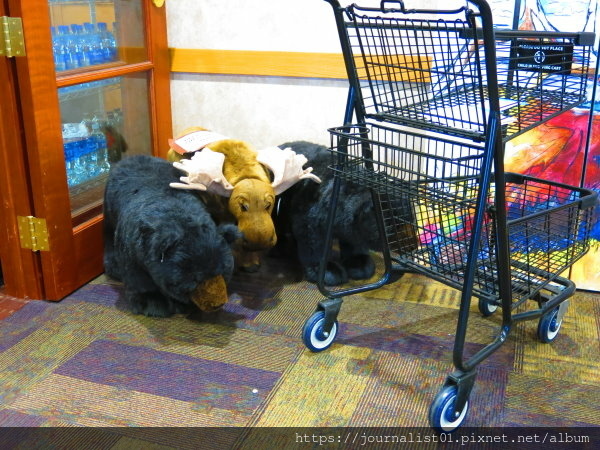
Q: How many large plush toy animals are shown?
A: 3